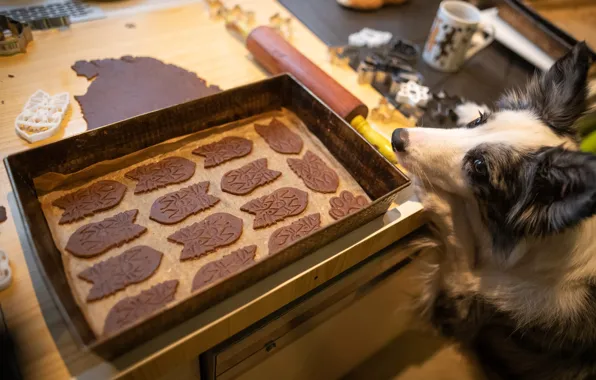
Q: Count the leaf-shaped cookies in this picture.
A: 14